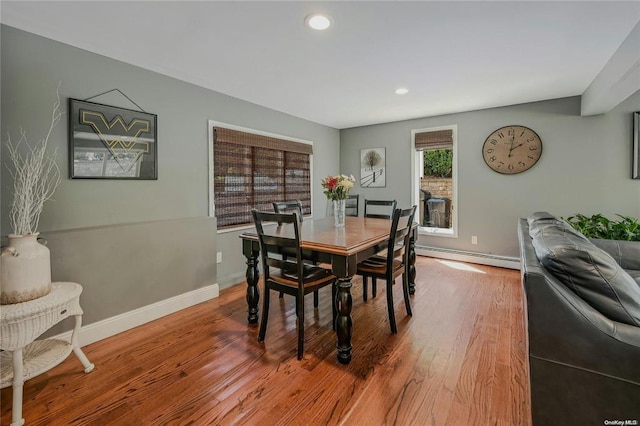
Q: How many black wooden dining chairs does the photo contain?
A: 5